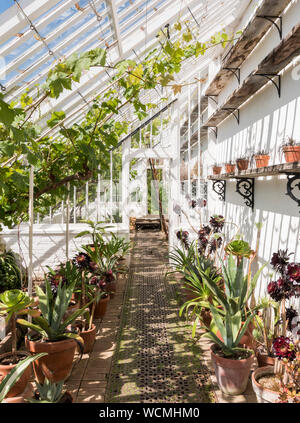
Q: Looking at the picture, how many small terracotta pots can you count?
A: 5